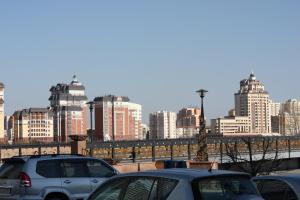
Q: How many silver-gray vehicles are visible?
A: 3